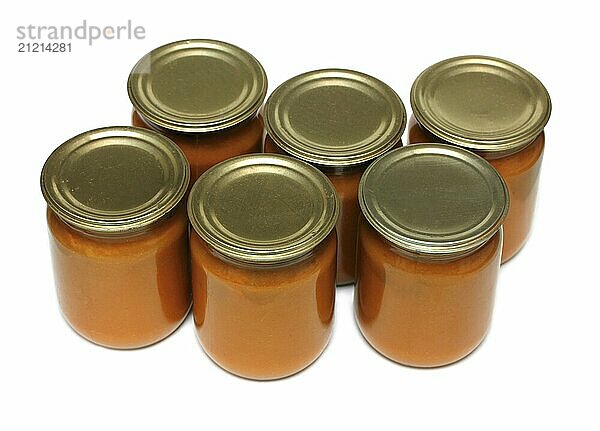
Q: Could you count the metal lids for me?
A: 6